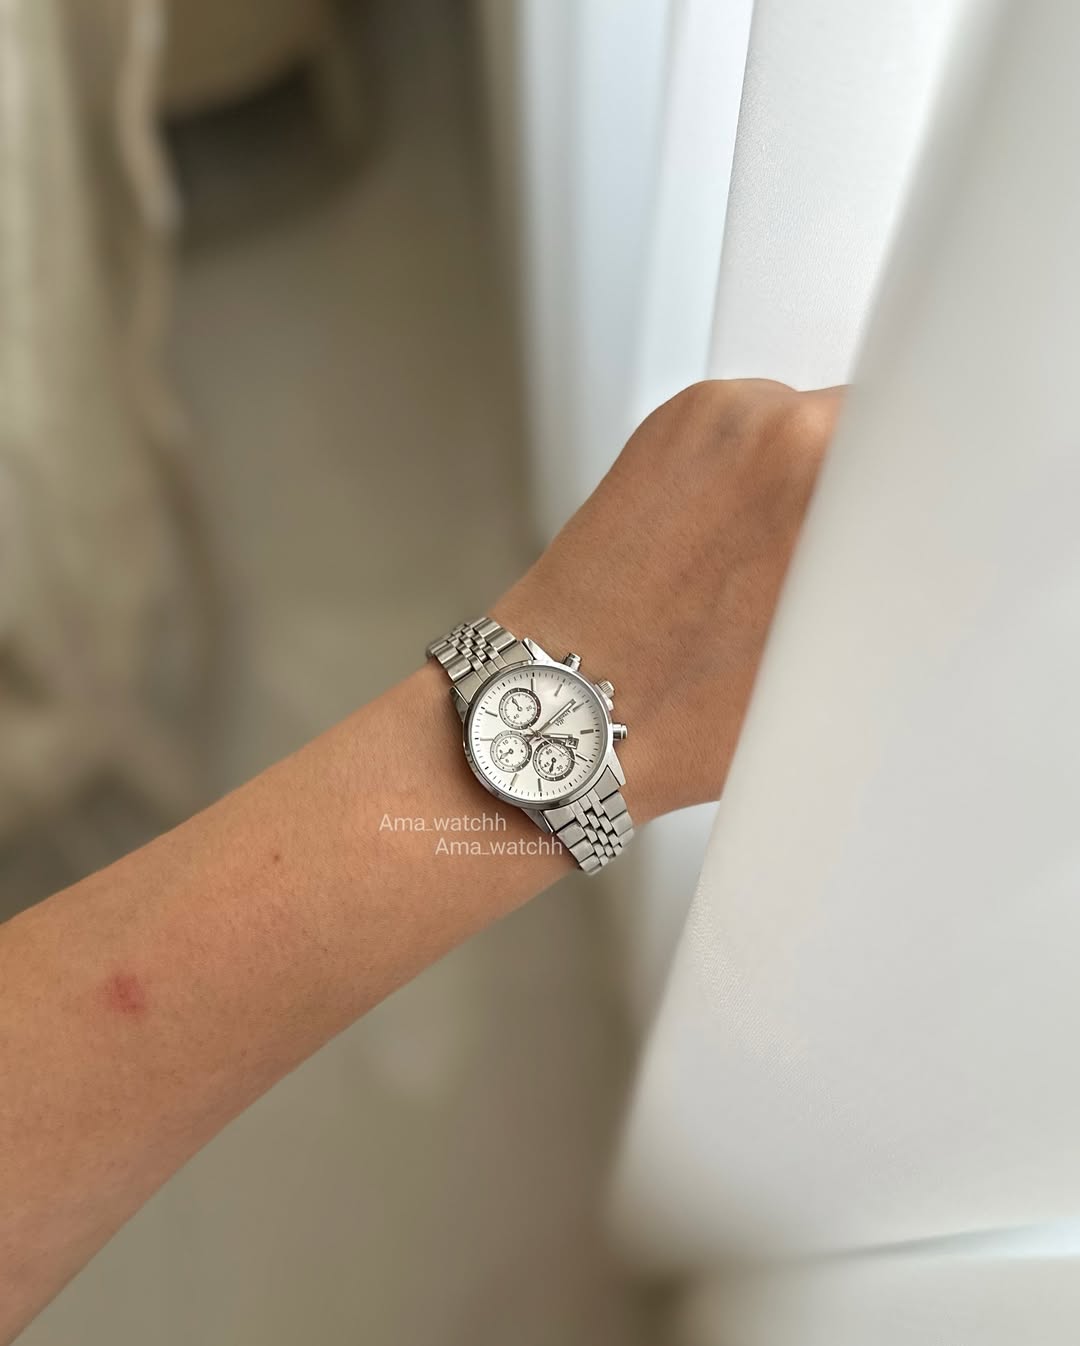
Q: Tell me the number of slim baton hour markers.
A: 9